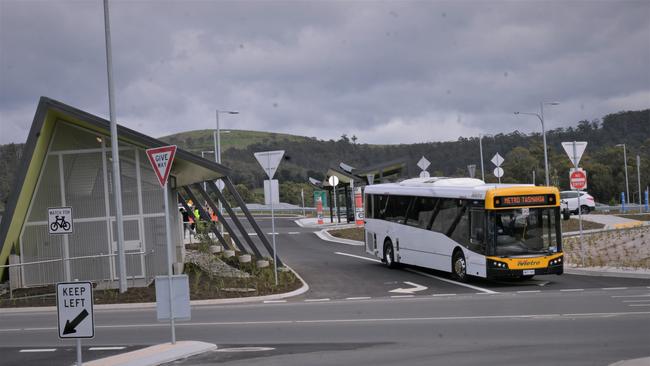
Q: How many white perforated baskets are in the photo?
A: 0